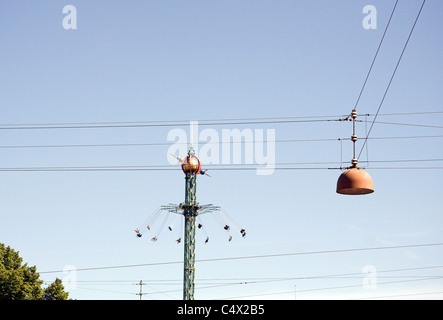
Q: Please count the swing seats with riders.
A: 12